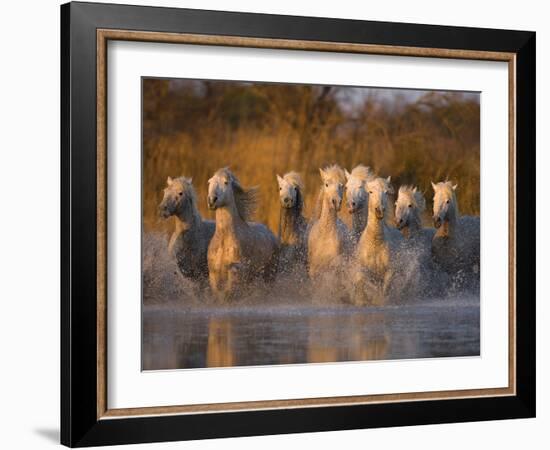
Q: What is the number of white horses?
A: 8